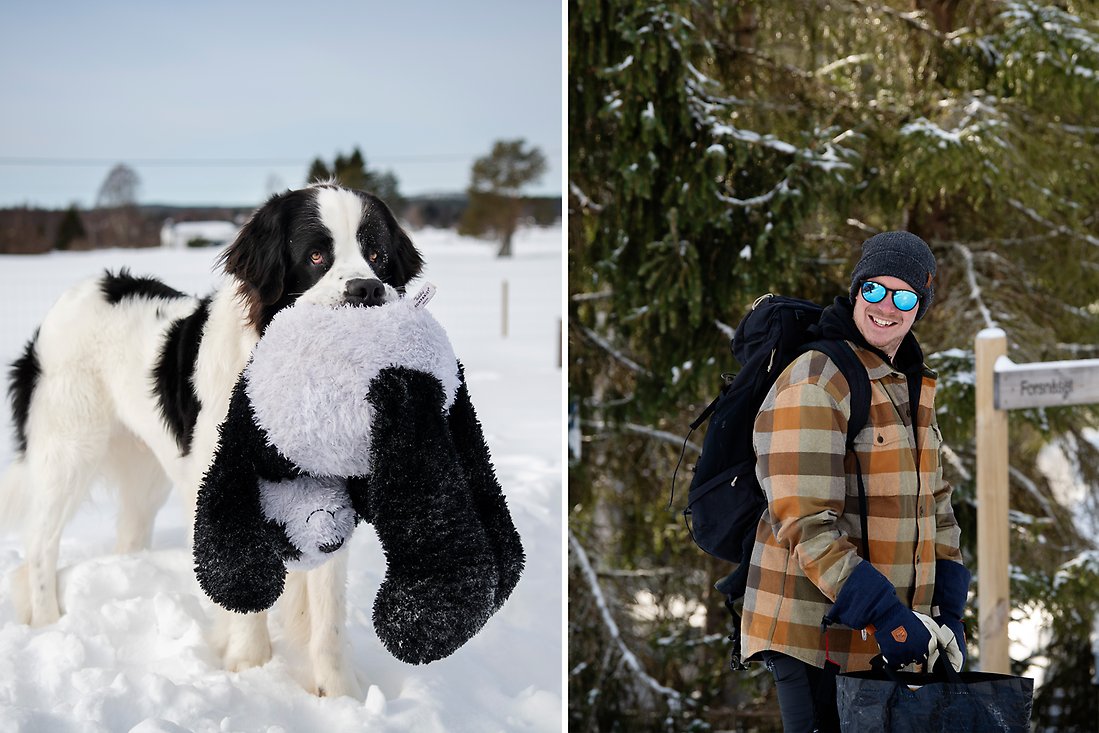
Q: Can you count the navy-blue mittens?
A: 2